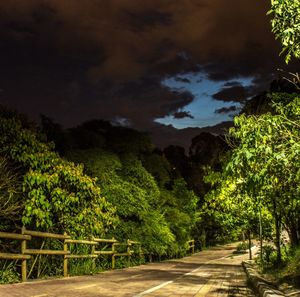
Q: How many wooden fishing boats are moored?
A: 0